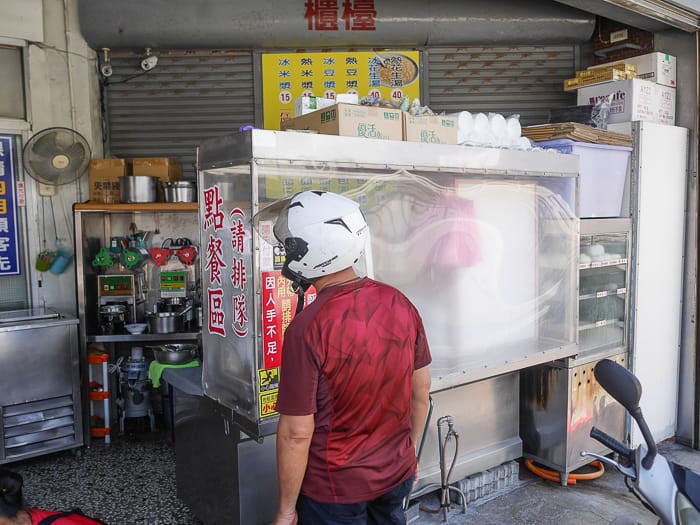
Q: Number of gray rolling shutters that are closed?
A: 2